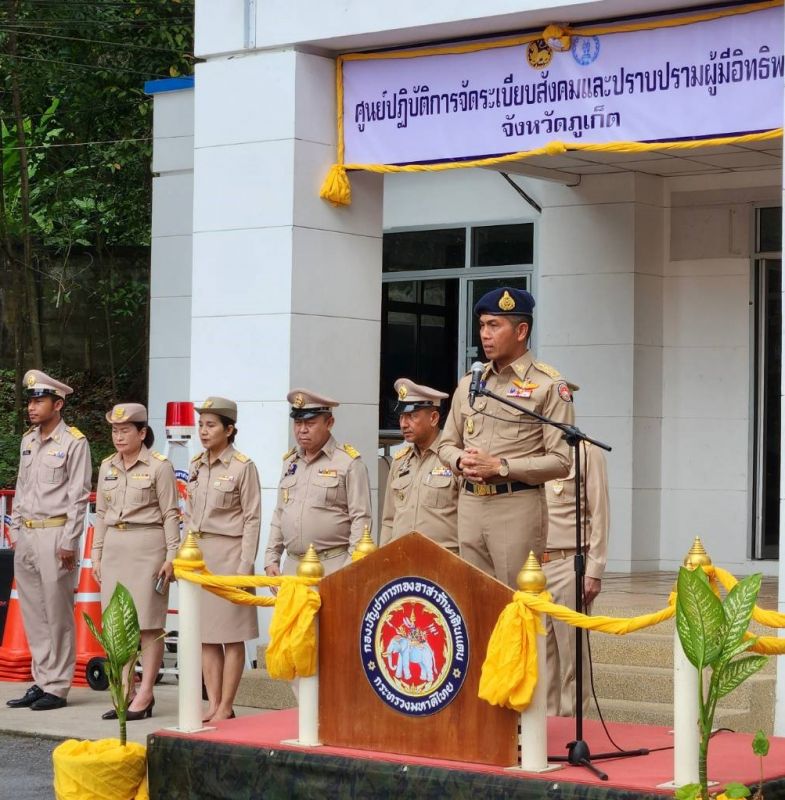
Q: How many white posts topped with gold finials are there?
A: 5